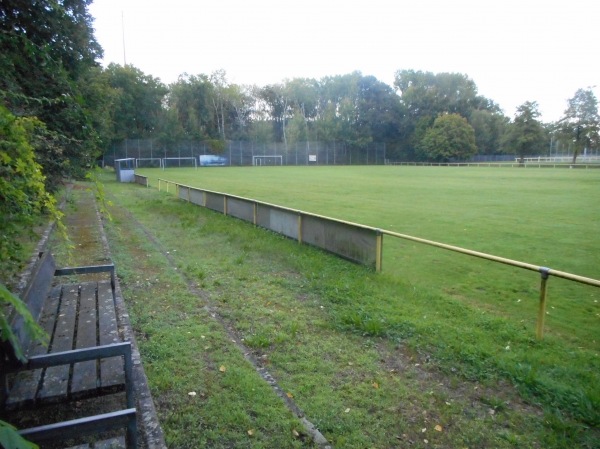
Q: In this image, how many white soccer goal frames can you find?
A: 3